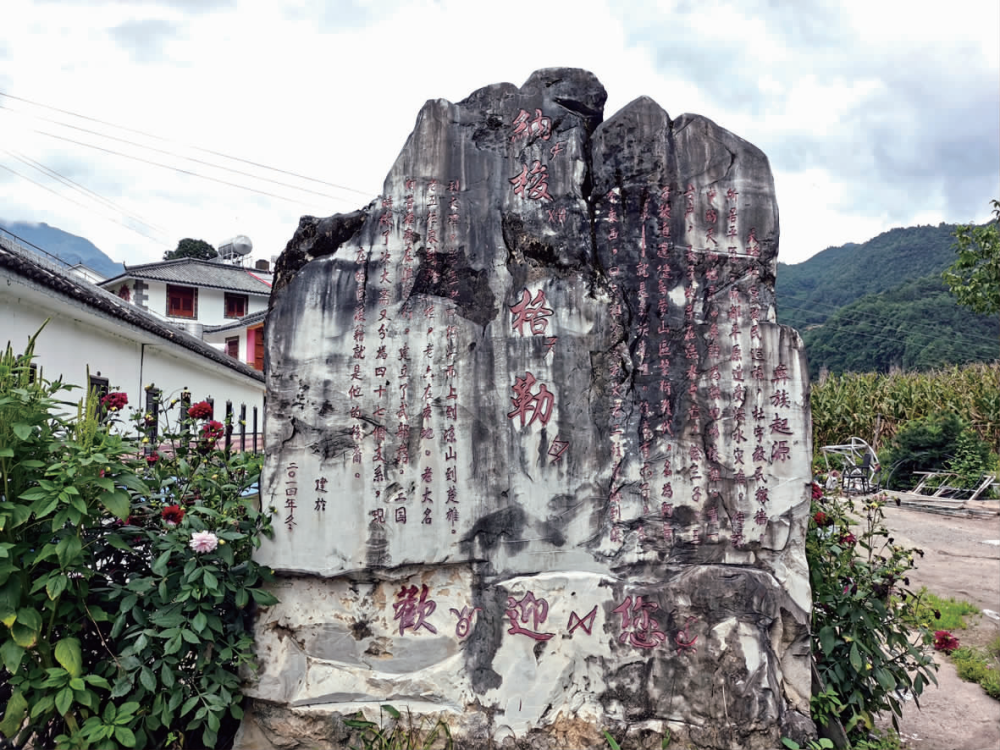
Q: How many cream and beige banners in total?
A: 0